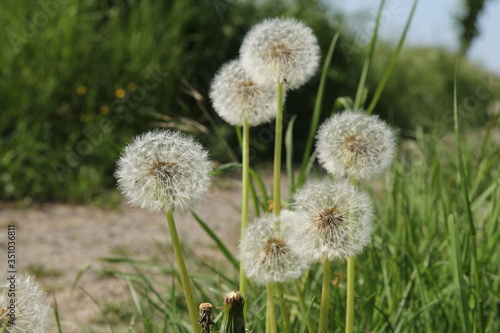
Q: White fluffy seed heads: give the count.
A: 7